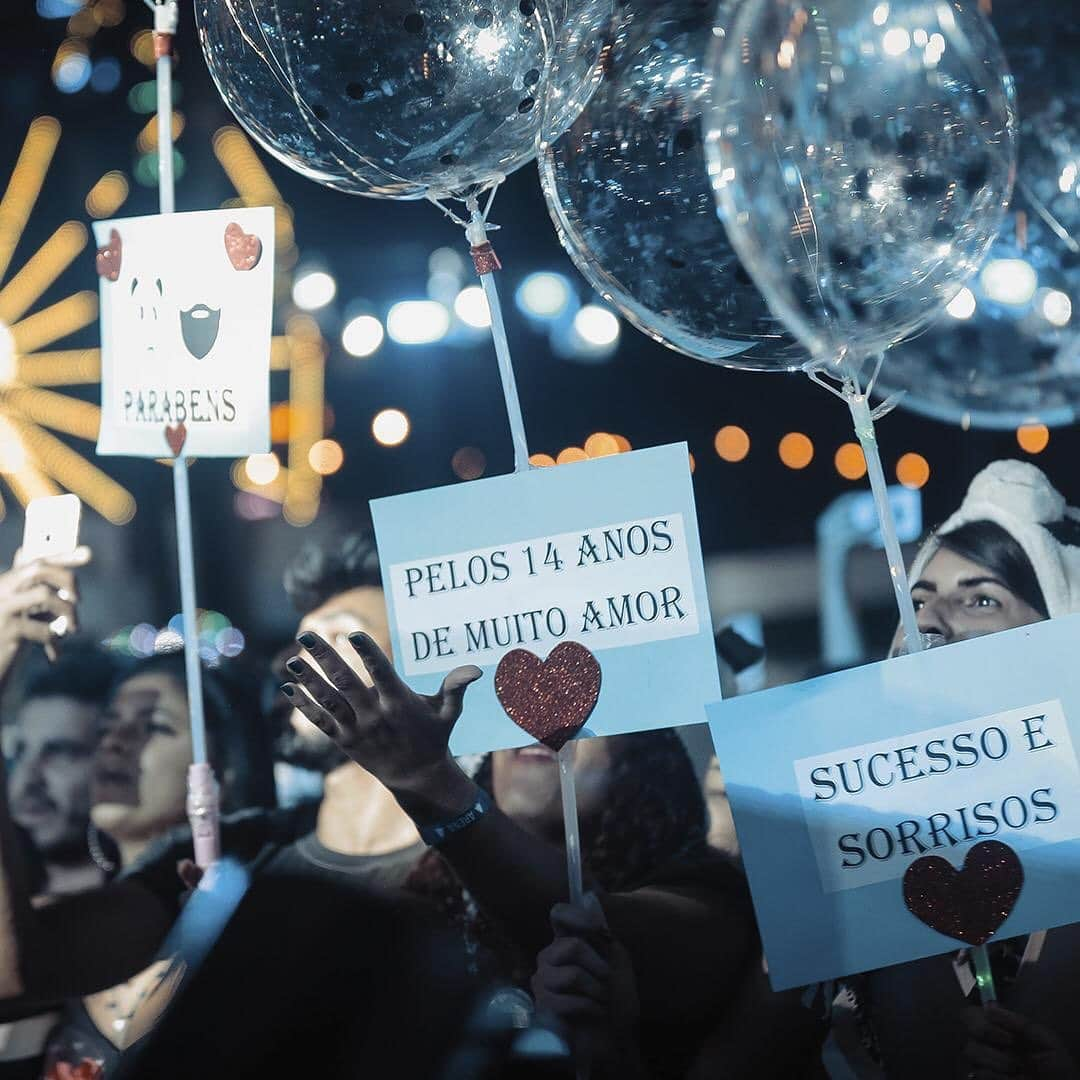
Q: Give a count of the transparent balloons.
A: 4